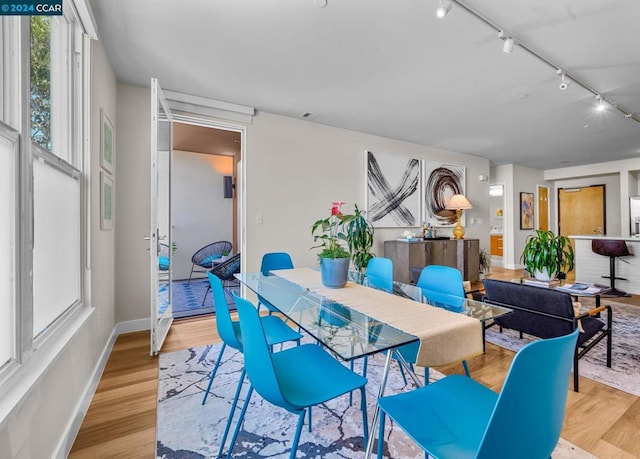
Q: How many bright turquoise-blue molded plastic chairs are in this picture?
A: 6